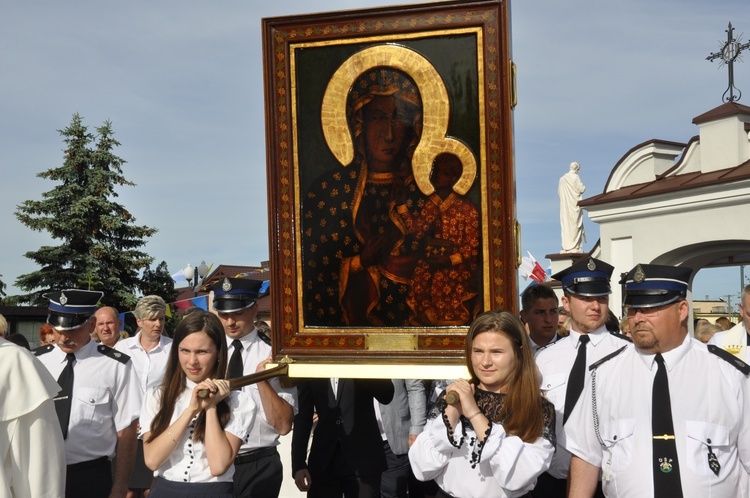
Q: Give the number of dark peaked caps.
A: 4